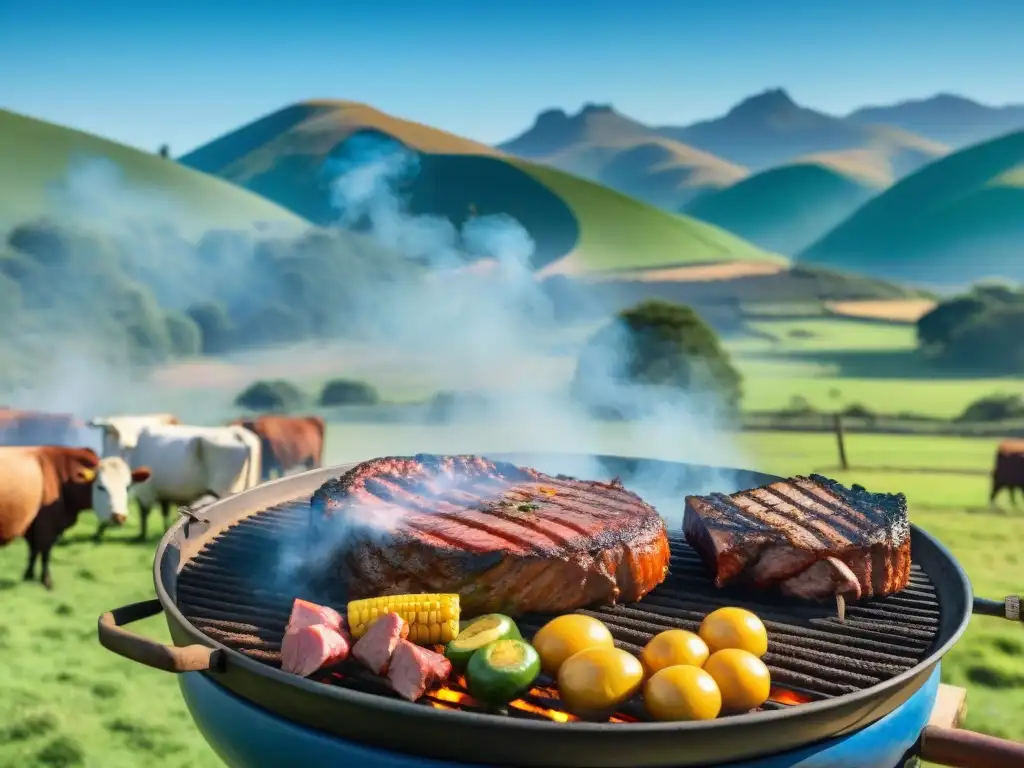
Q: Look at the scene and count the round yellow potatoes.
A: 6